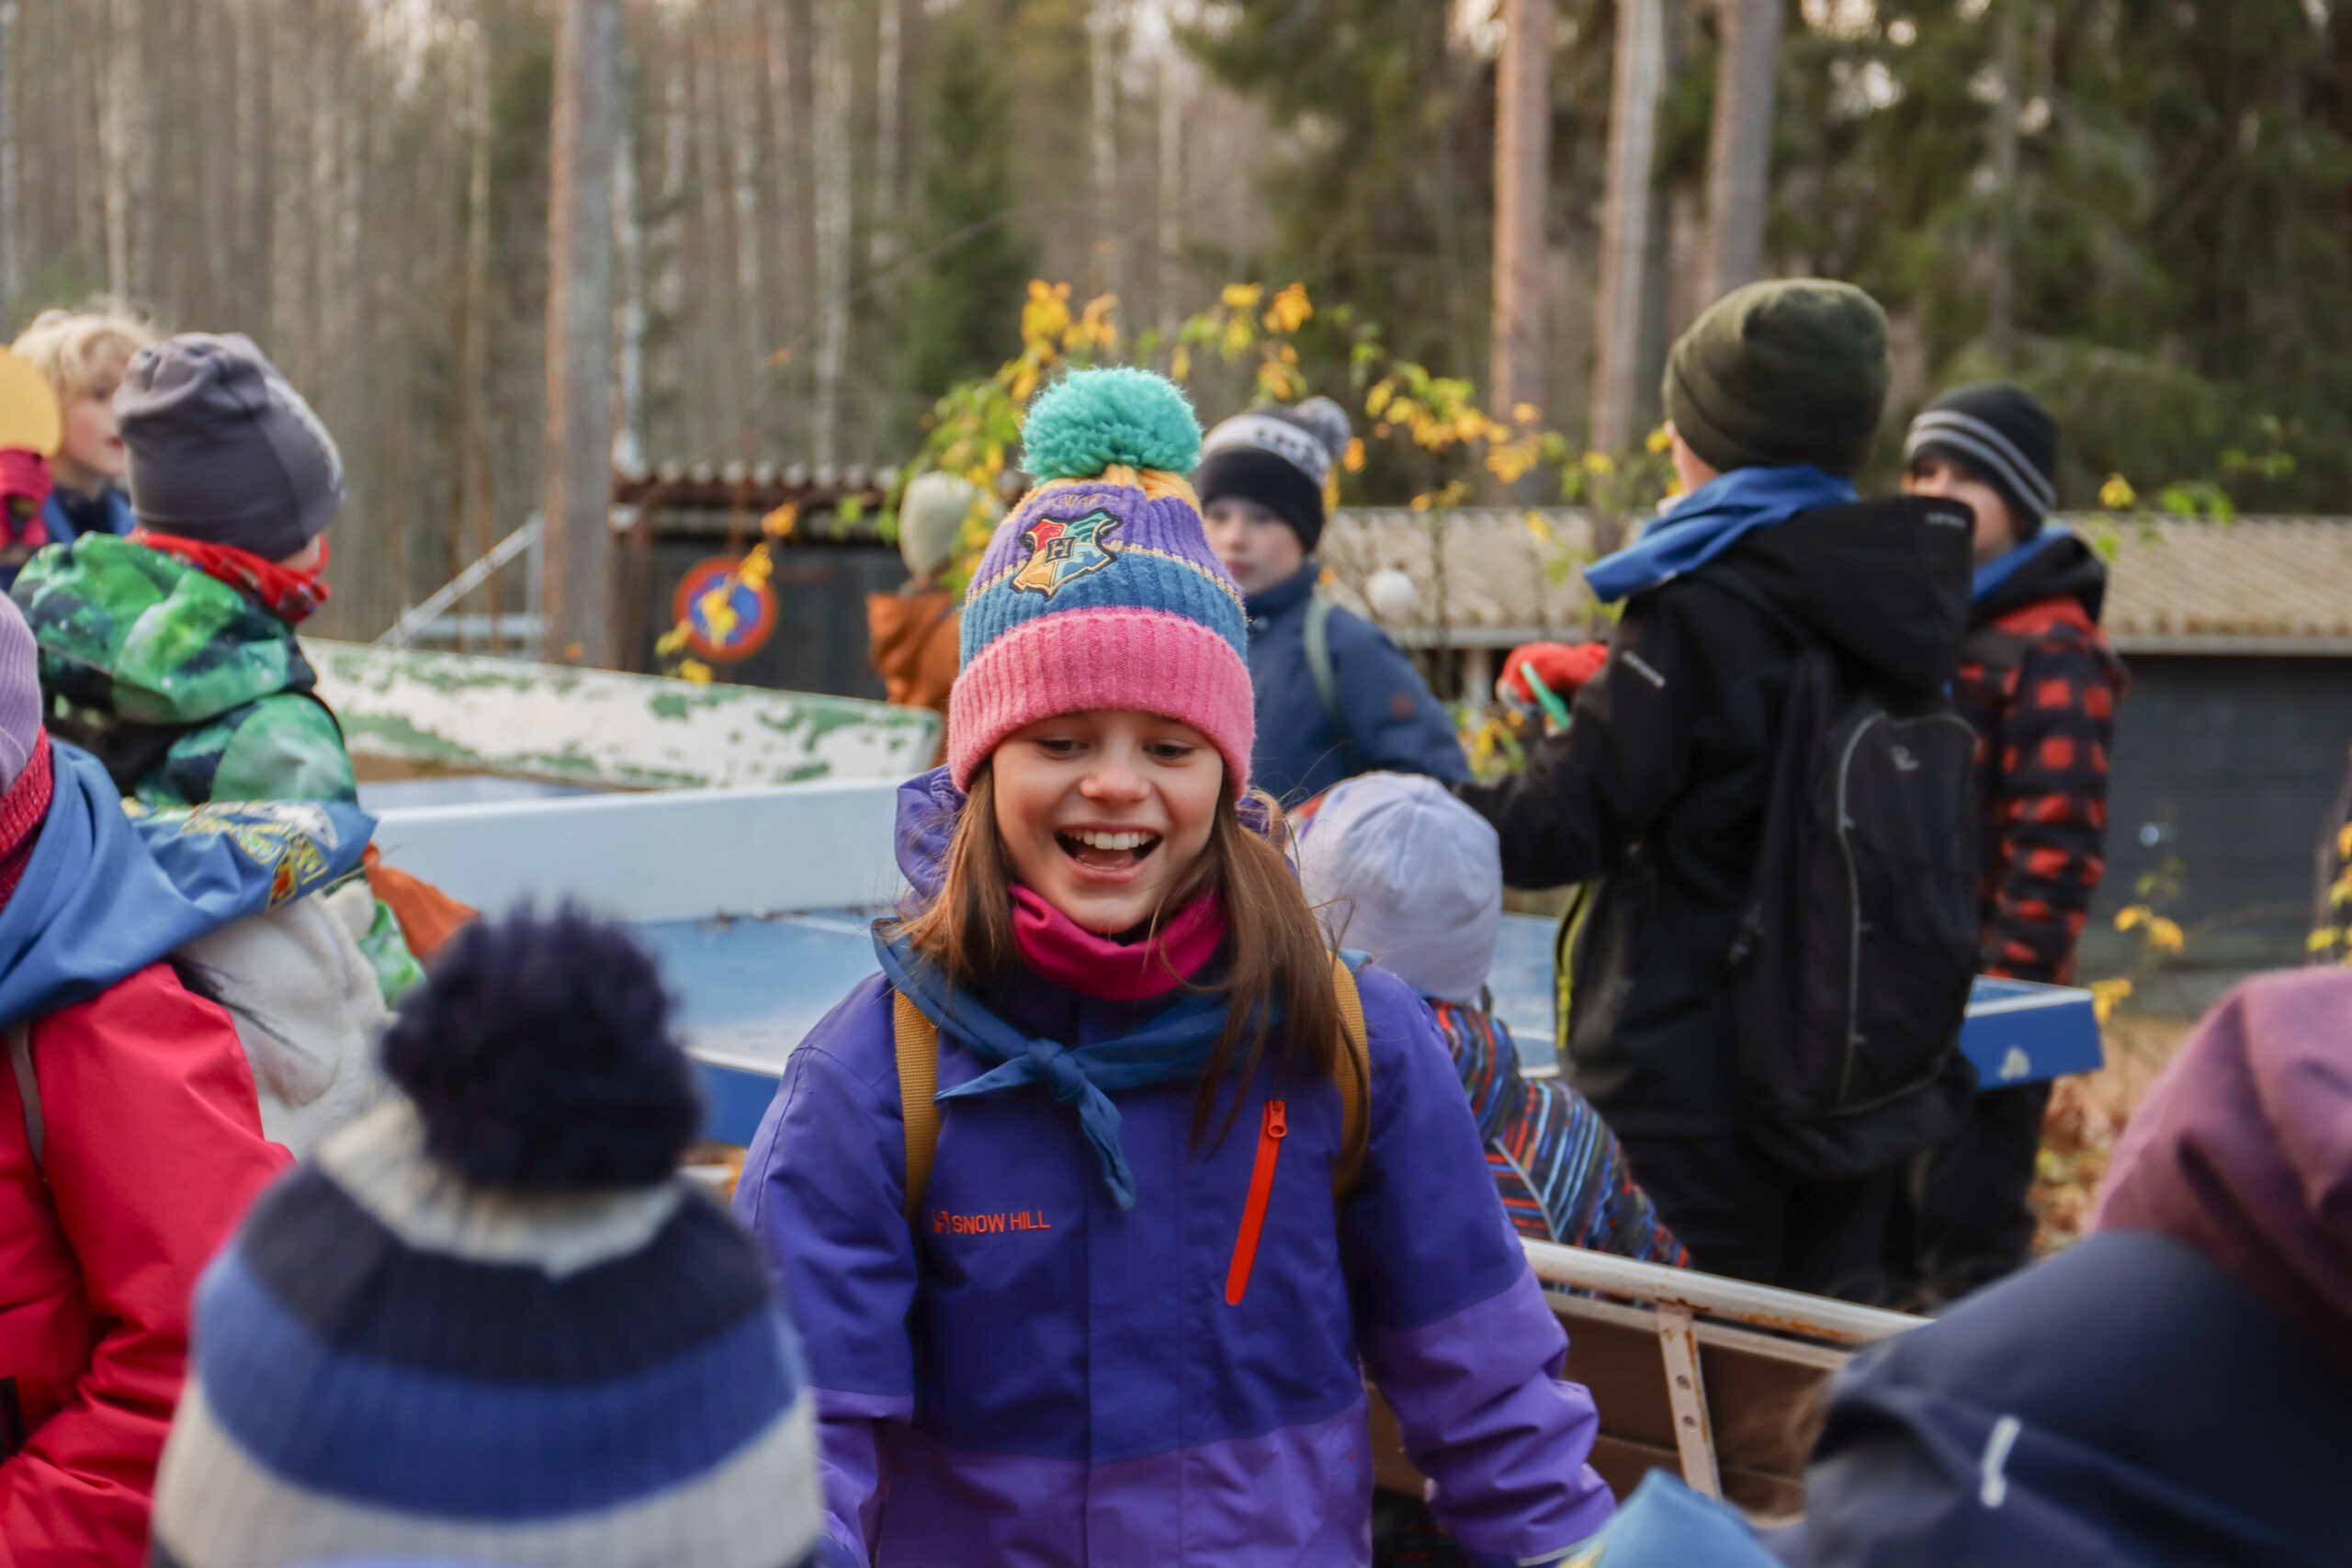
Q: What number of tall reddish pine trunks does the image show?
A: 4